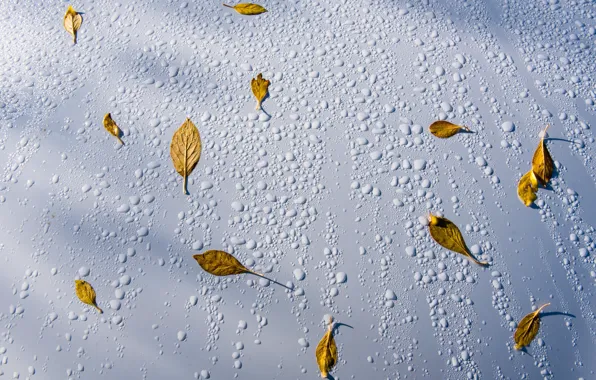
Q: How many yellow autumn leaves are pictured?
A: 13